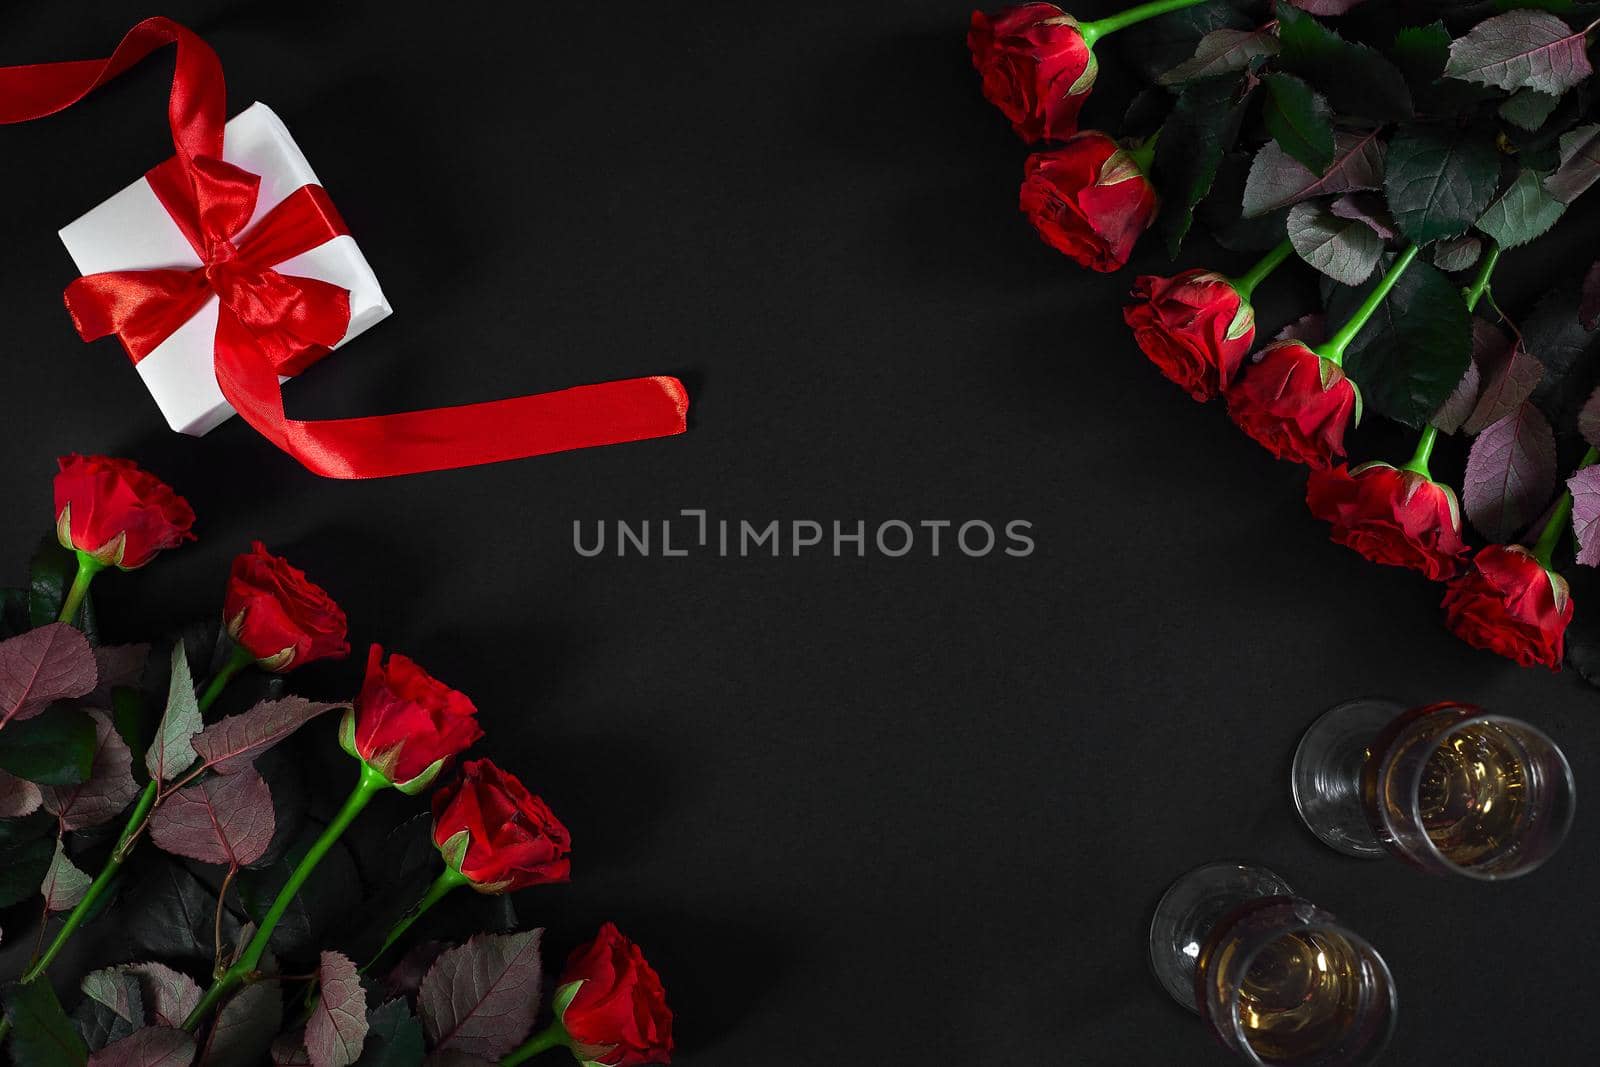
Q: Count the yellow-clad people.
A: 0